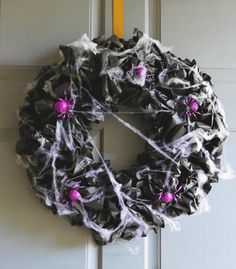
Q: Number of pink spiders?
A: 5